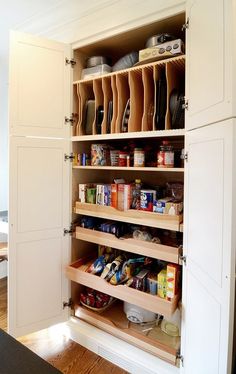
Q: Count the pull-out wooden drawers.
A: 4